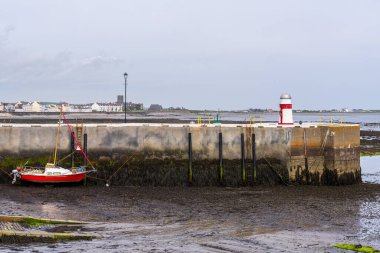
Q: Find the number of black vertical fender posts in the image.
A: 6